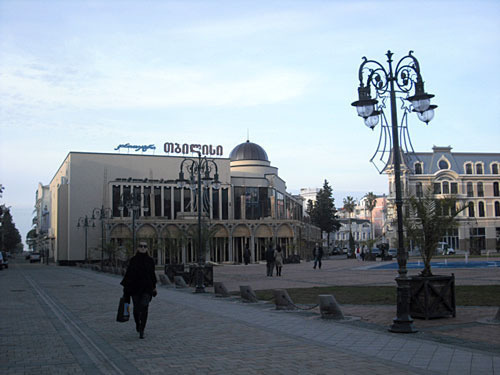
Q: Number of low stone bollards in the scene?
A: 6